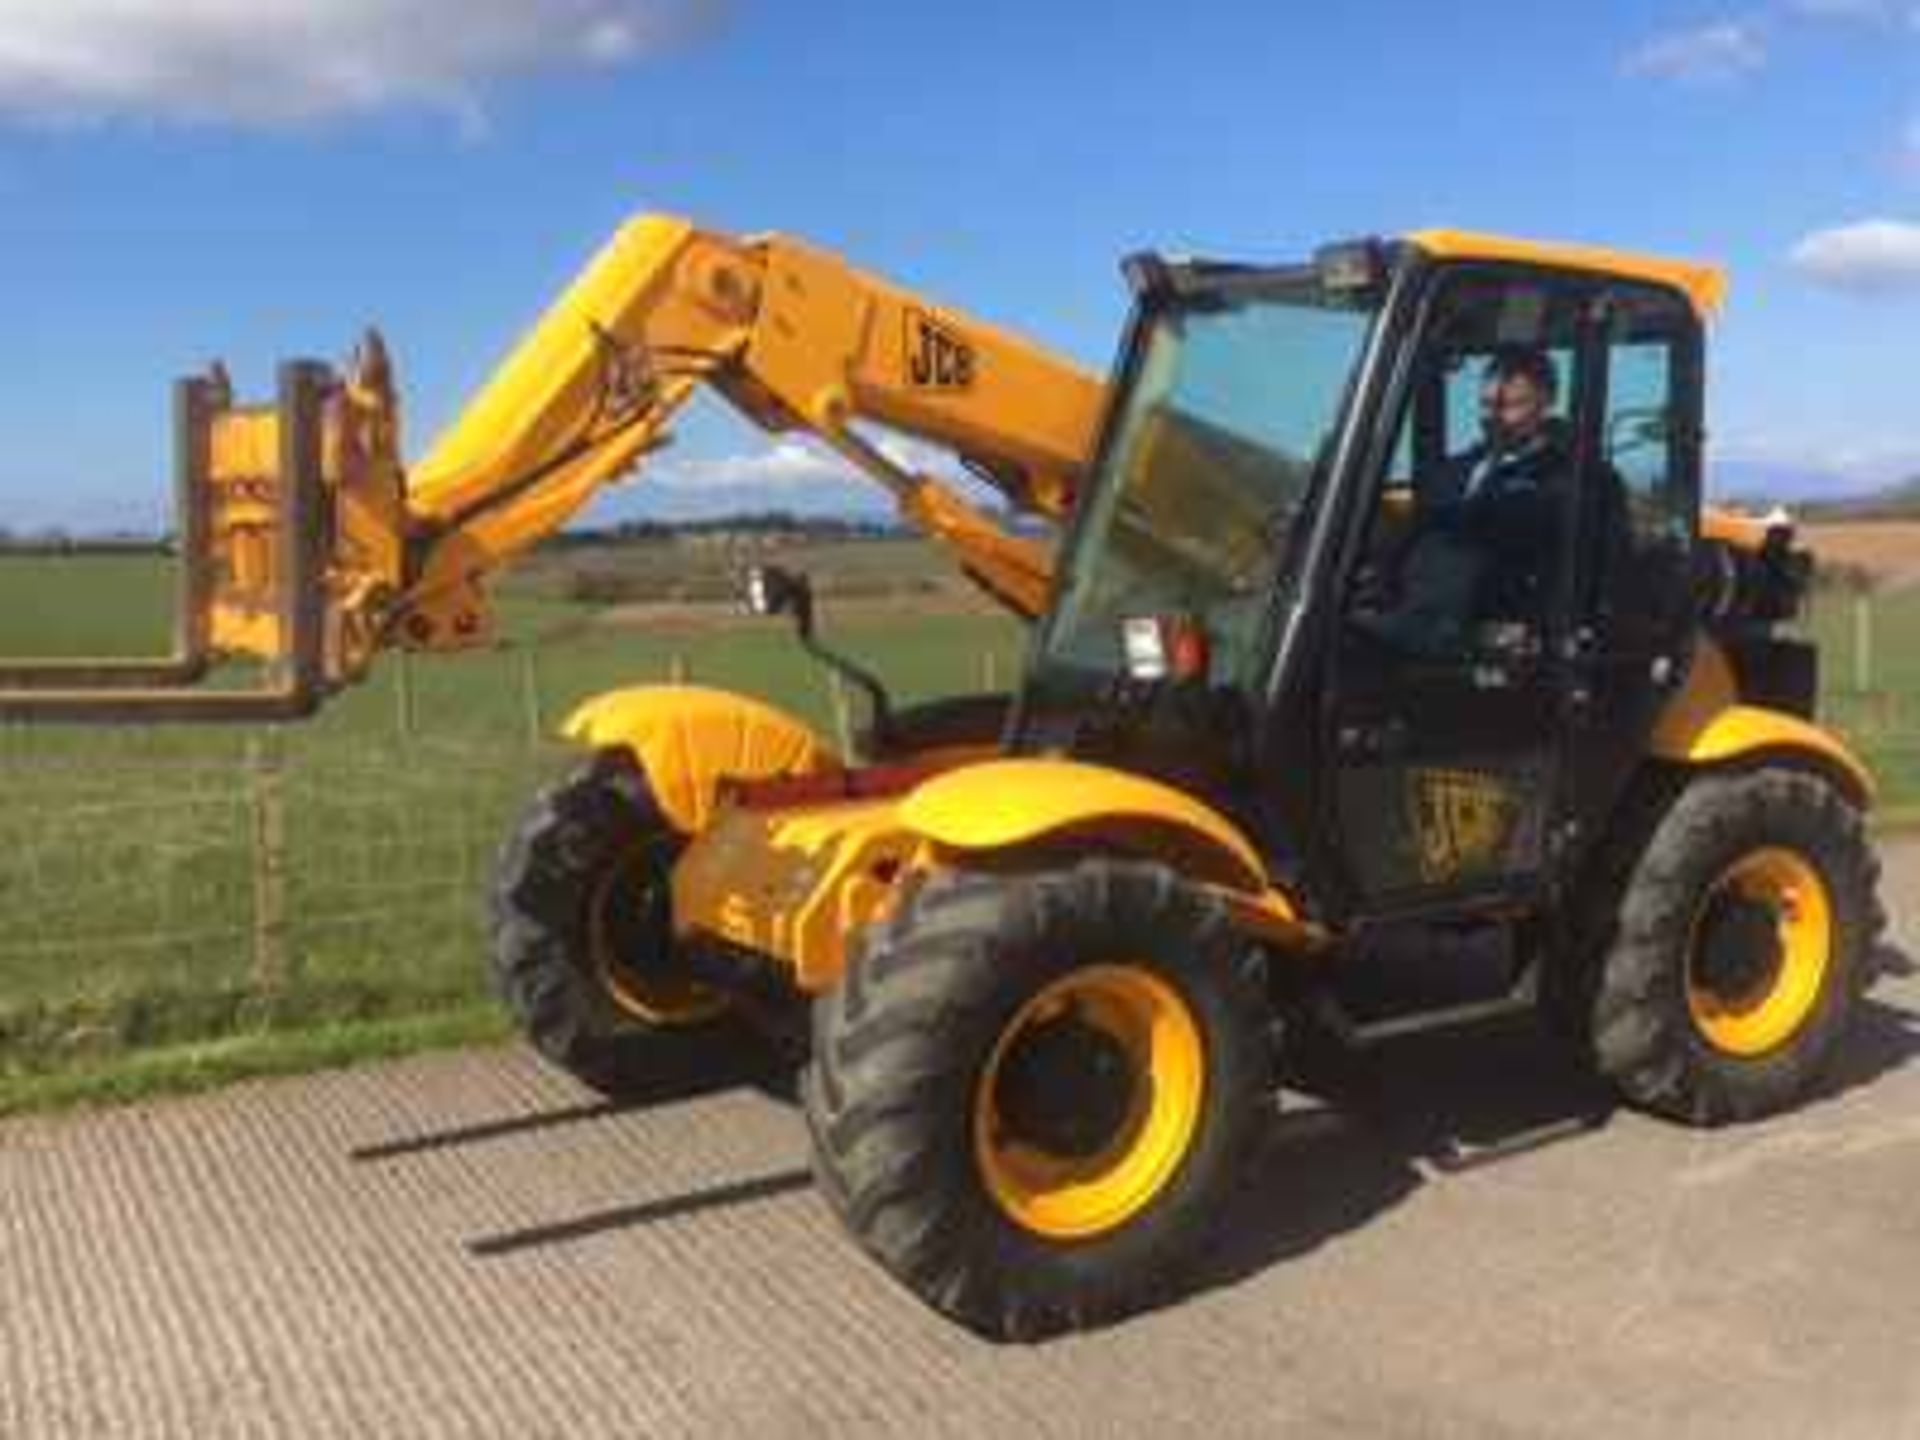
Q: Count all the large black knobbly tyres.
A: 3